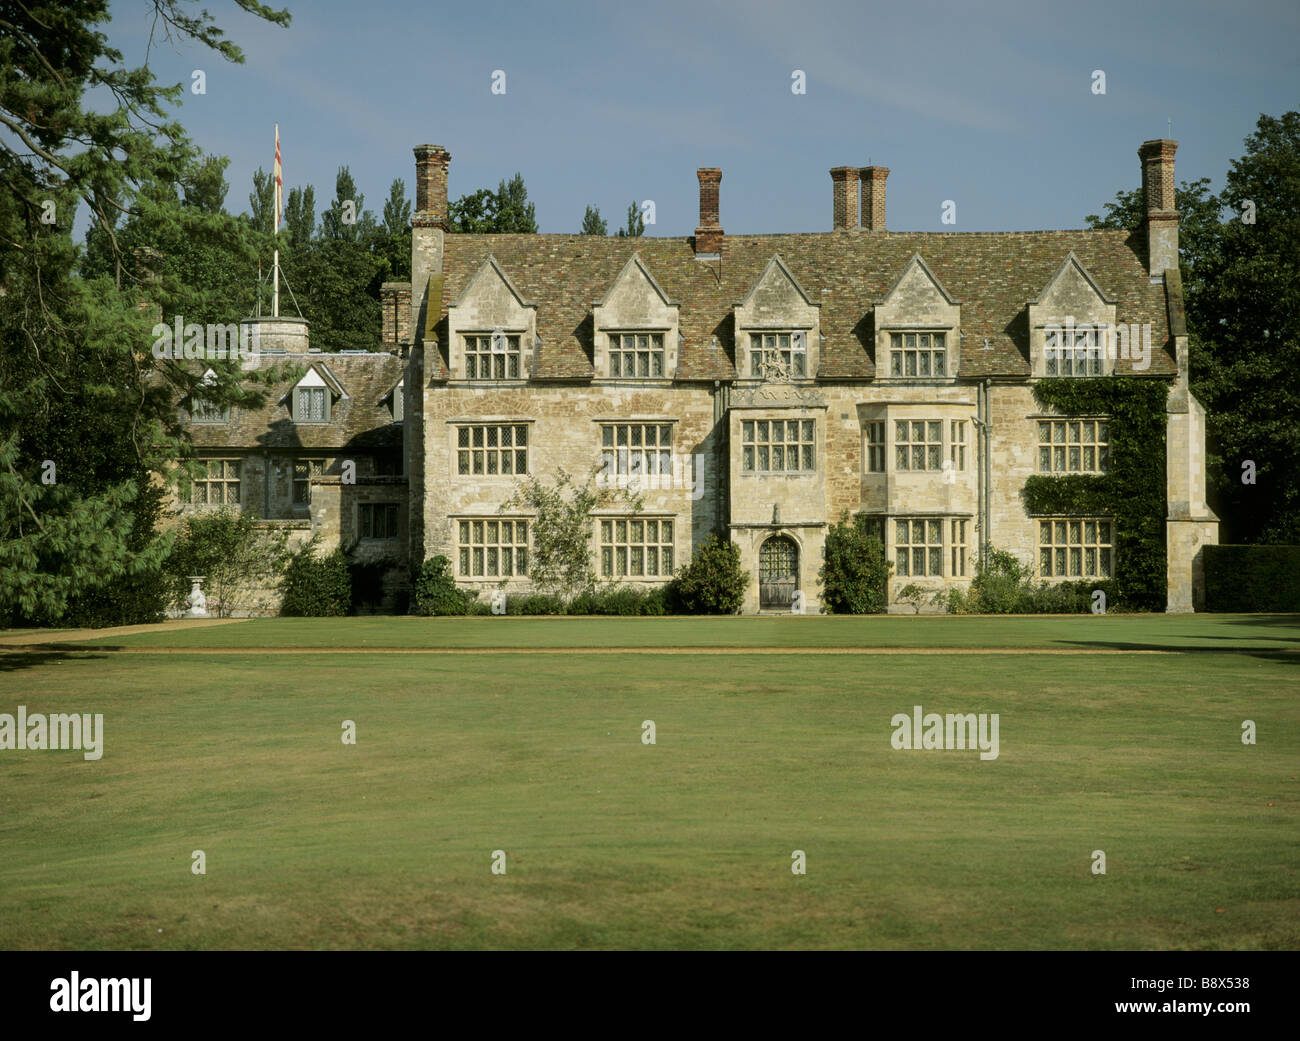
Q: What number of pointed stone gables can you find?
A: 5